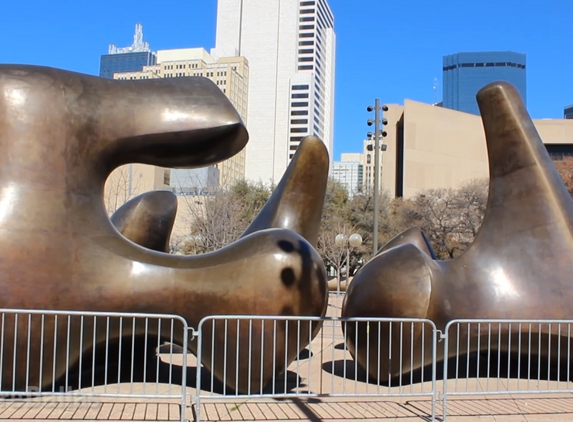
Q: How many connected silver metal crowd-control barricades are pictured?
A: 3